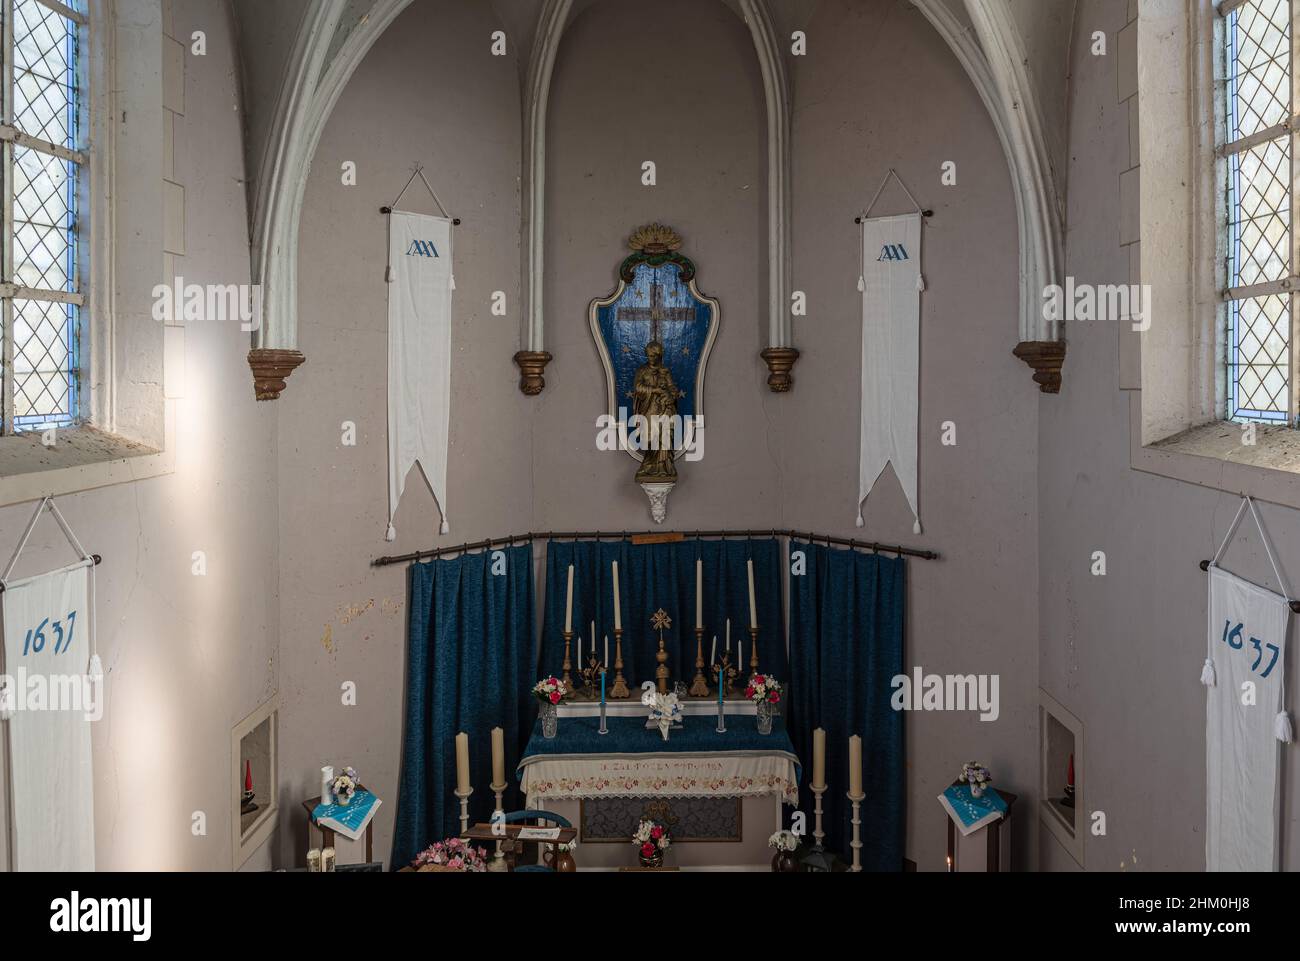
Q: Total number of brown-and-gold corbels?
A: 4